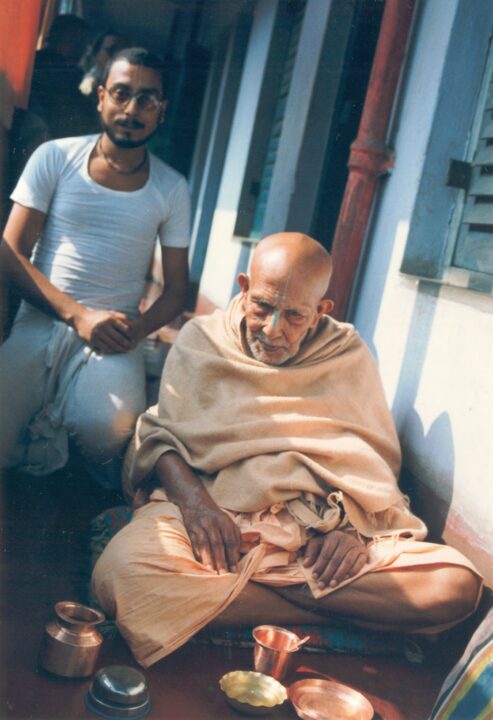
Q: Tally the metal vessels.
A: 5